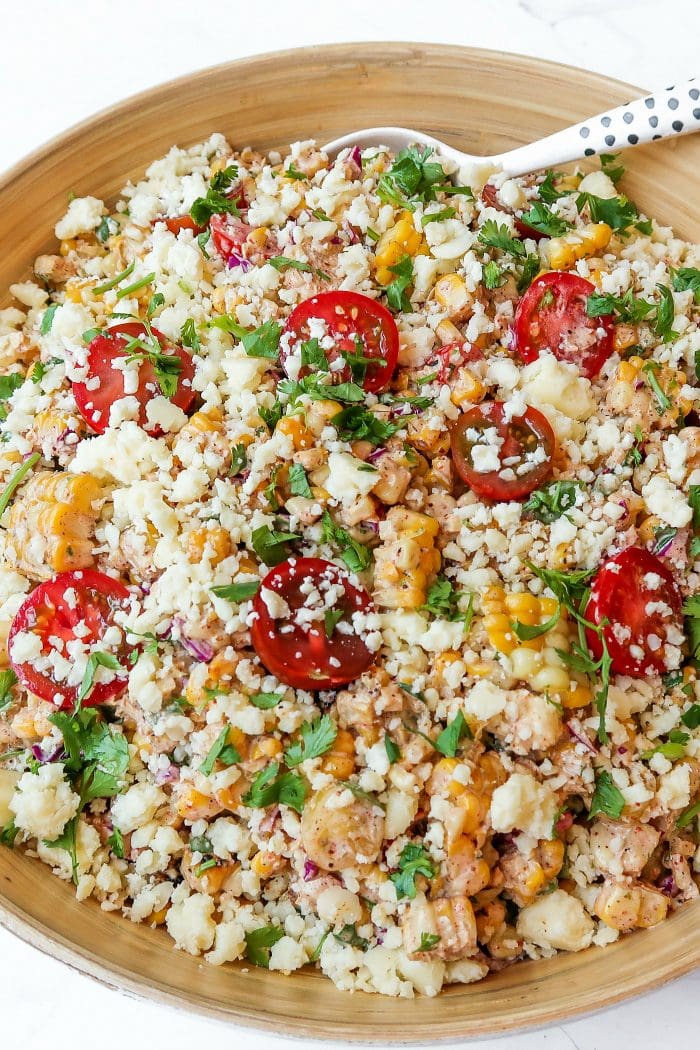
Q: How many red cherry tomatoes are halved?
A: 7